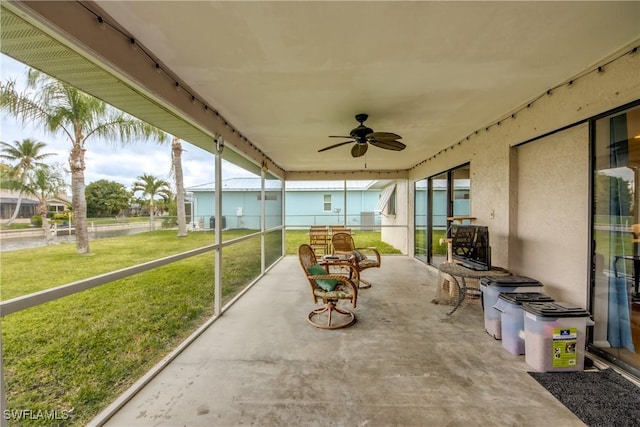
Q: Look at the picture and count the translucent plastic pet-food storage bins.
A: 3